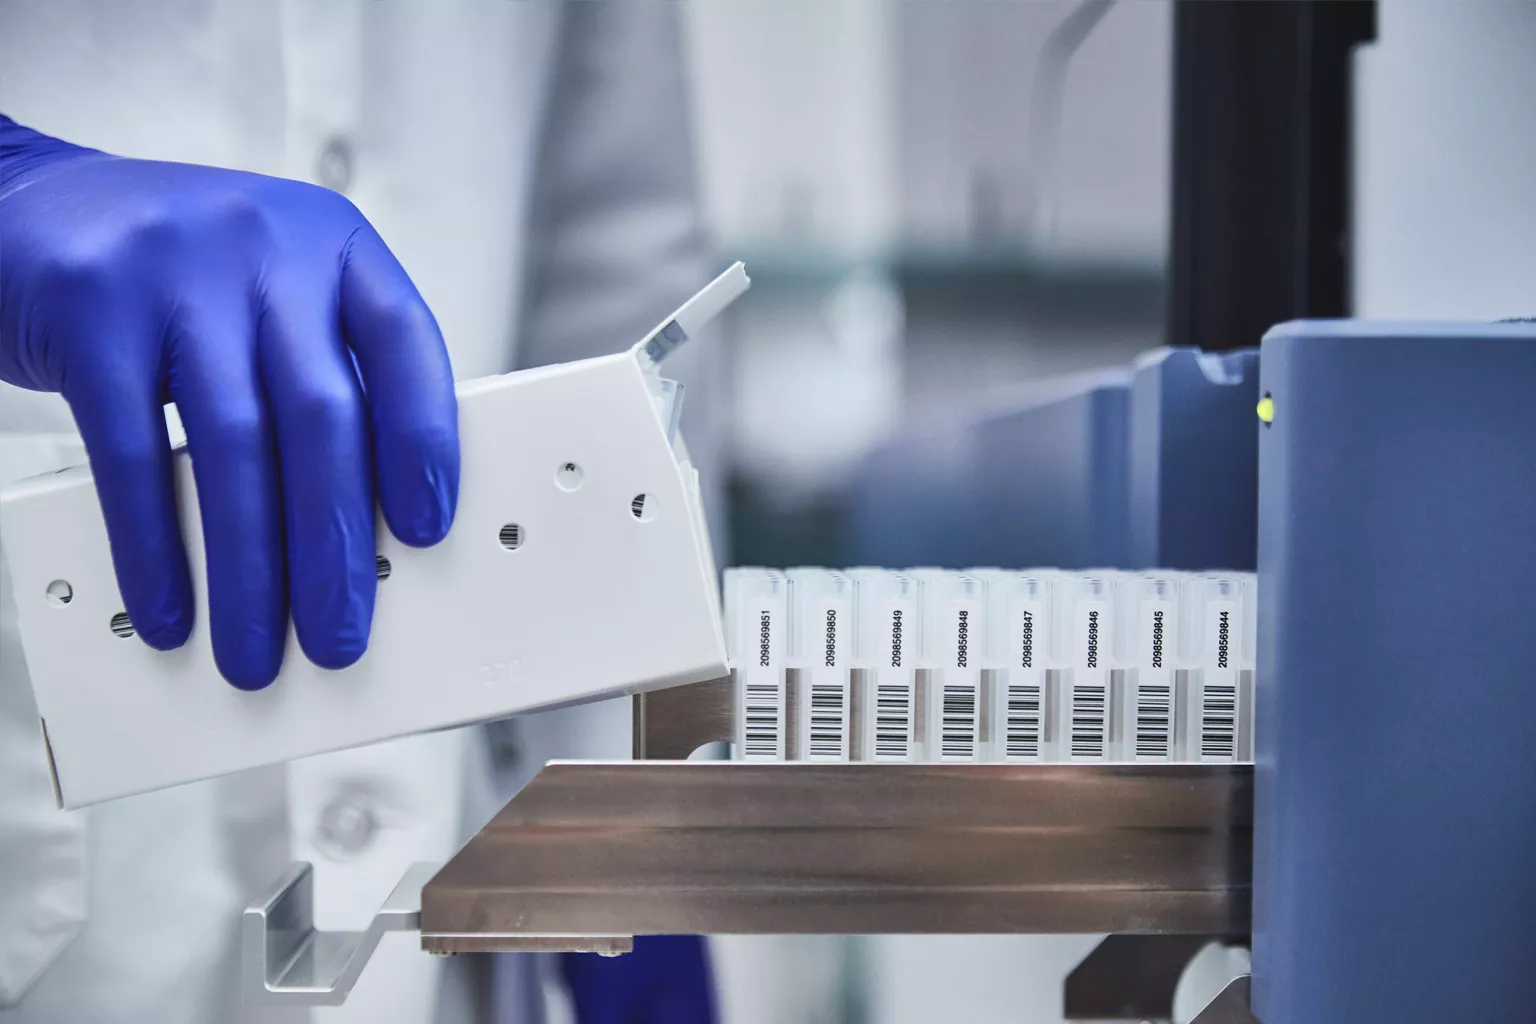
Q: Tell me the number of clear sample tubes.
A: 8